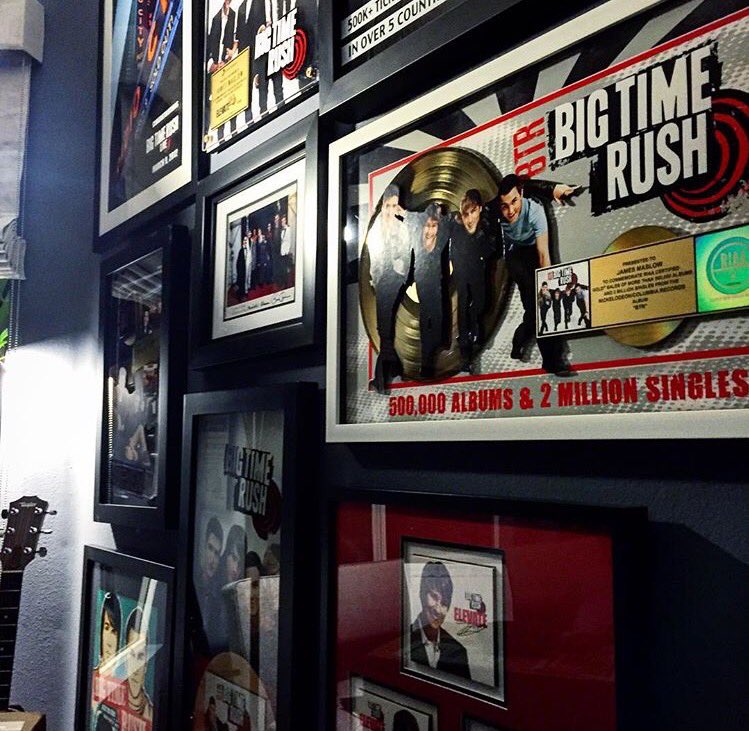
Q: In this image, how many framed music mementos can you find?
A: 9